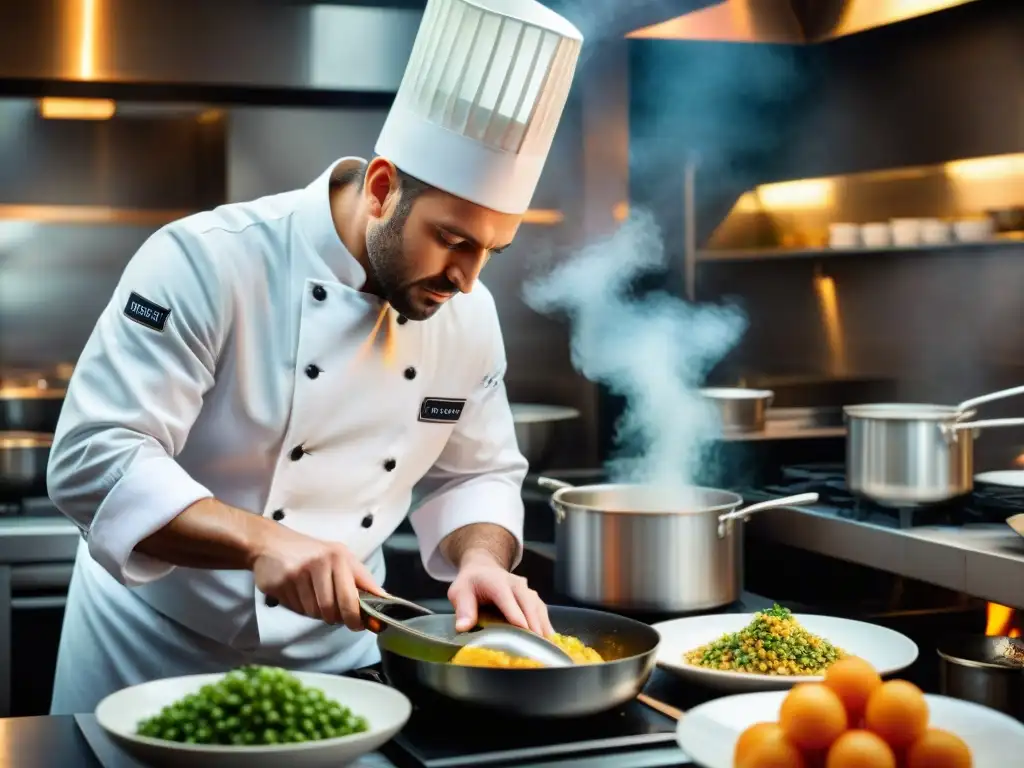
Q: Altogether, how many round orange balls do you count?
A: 6